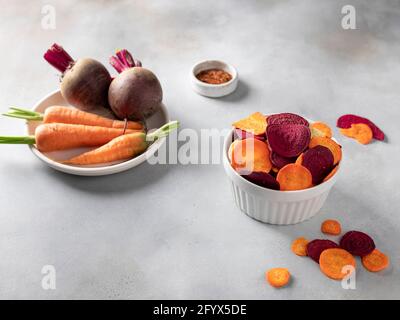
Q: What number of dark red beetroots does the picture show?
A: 2